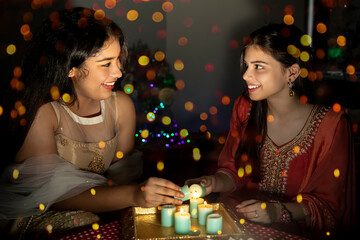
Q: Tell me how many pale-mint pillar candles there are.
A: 7